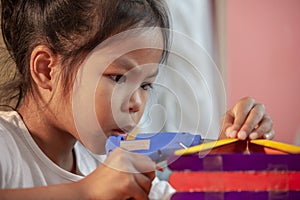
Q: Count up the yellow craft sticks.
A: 2